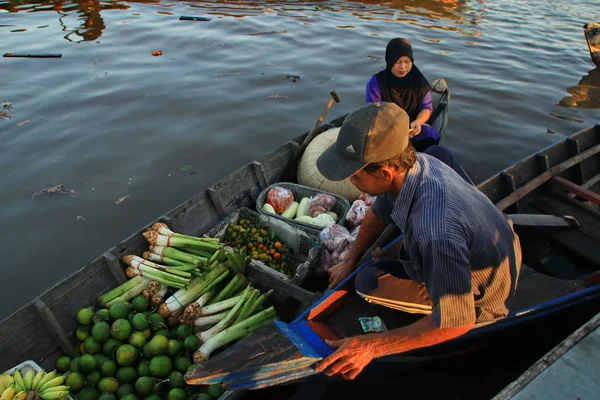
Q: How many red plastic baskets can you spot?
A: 0